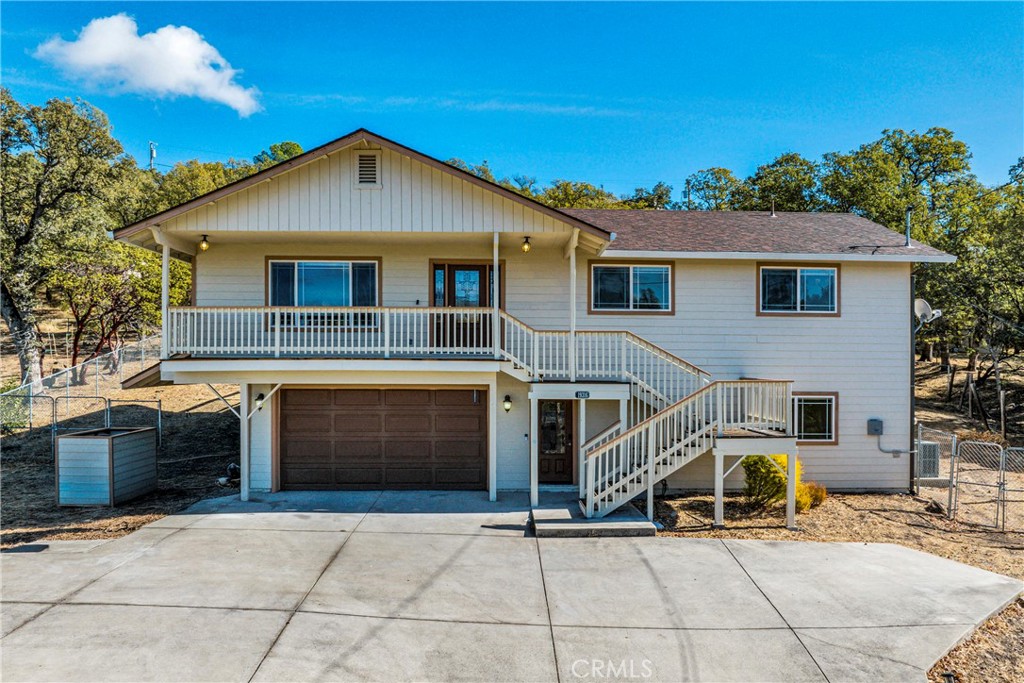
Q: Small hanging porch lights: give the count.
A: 2